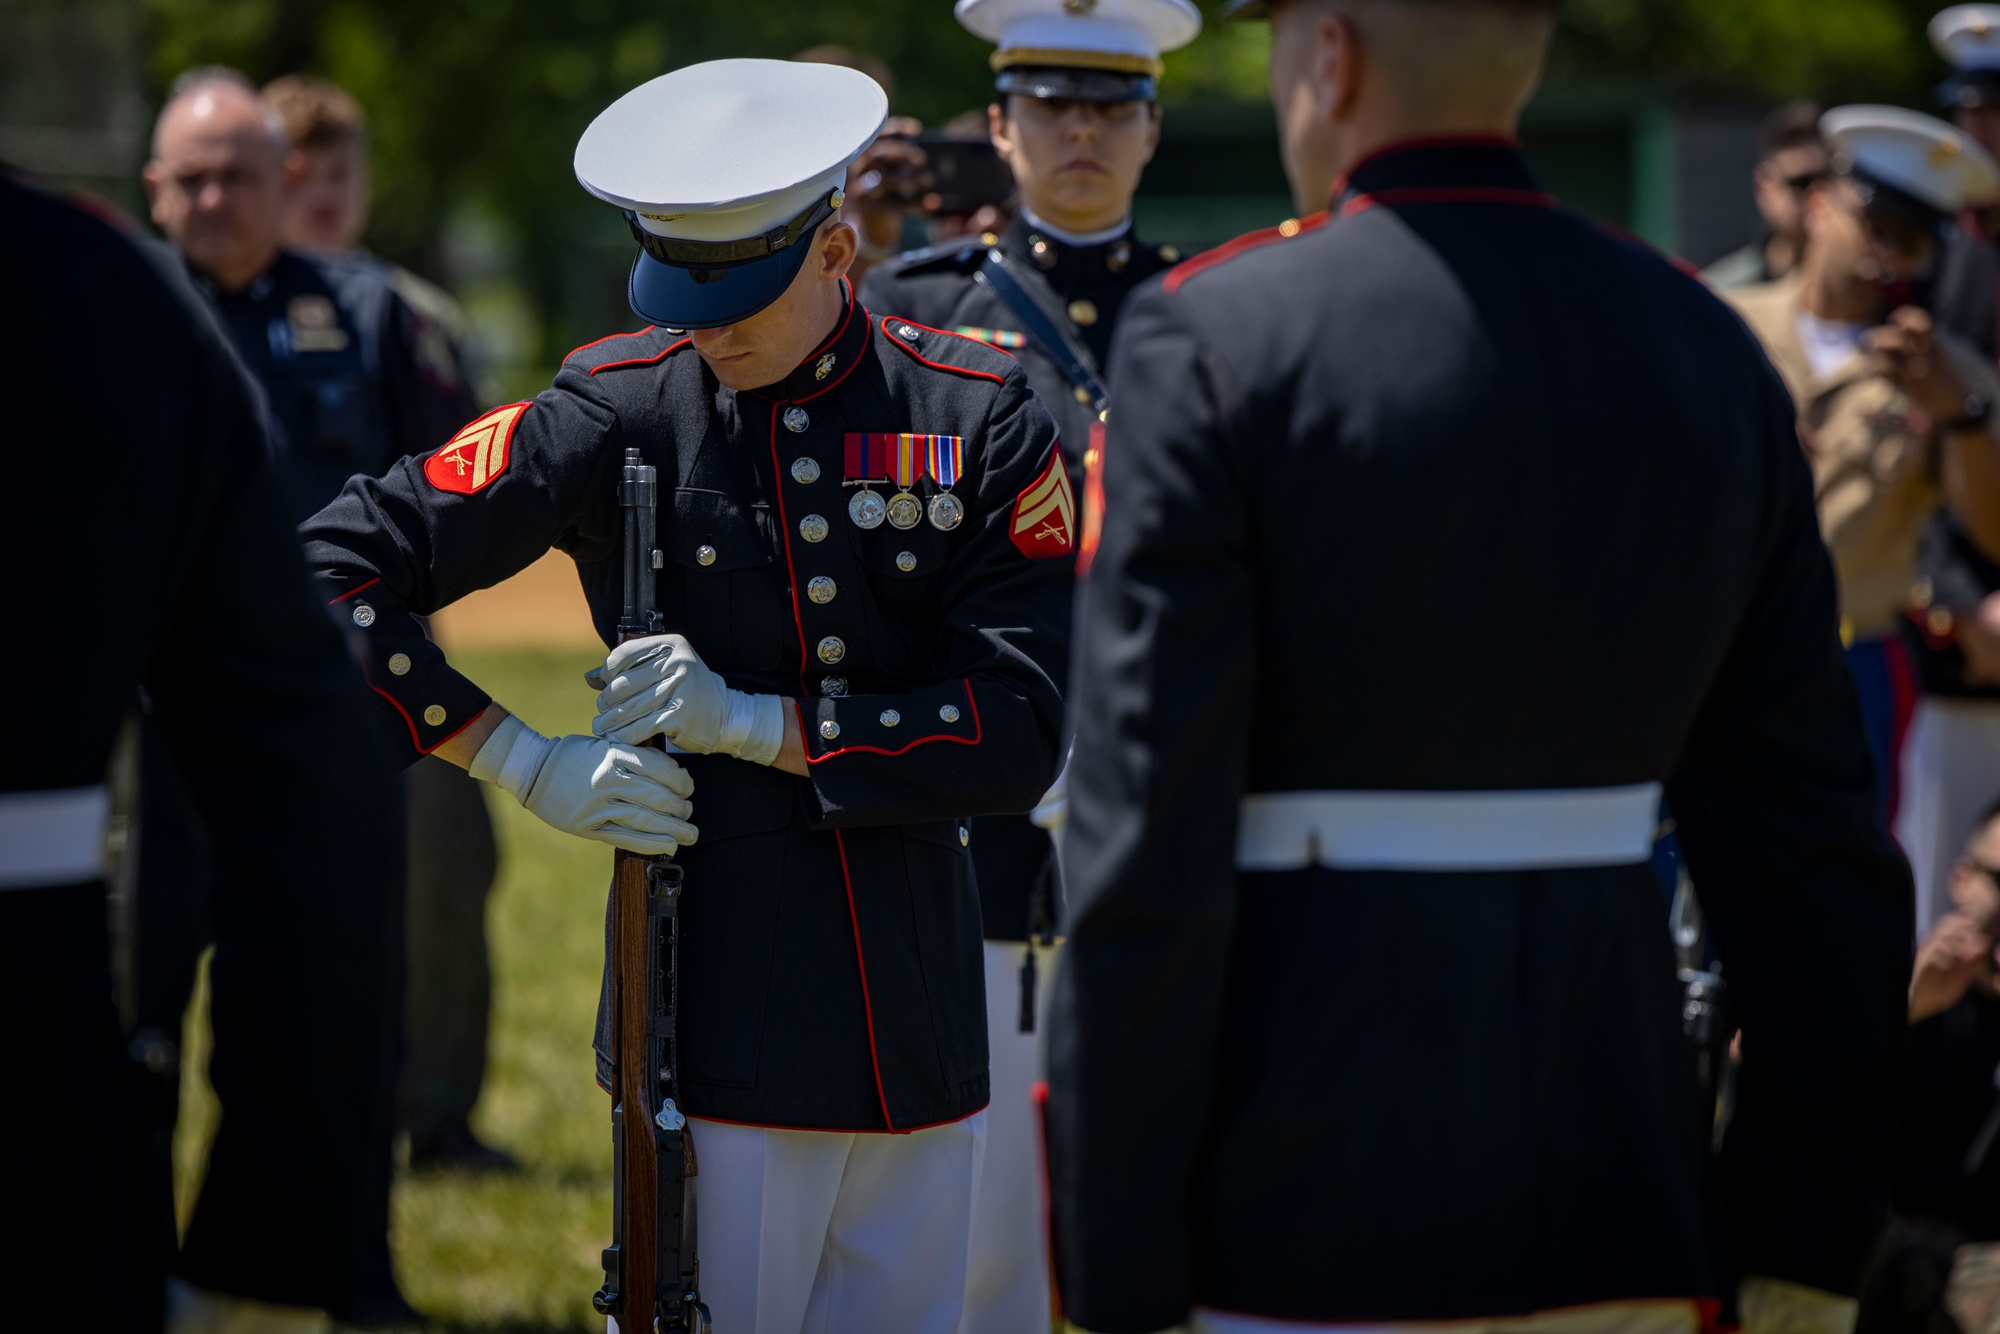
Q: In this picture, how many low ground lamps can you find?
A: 0